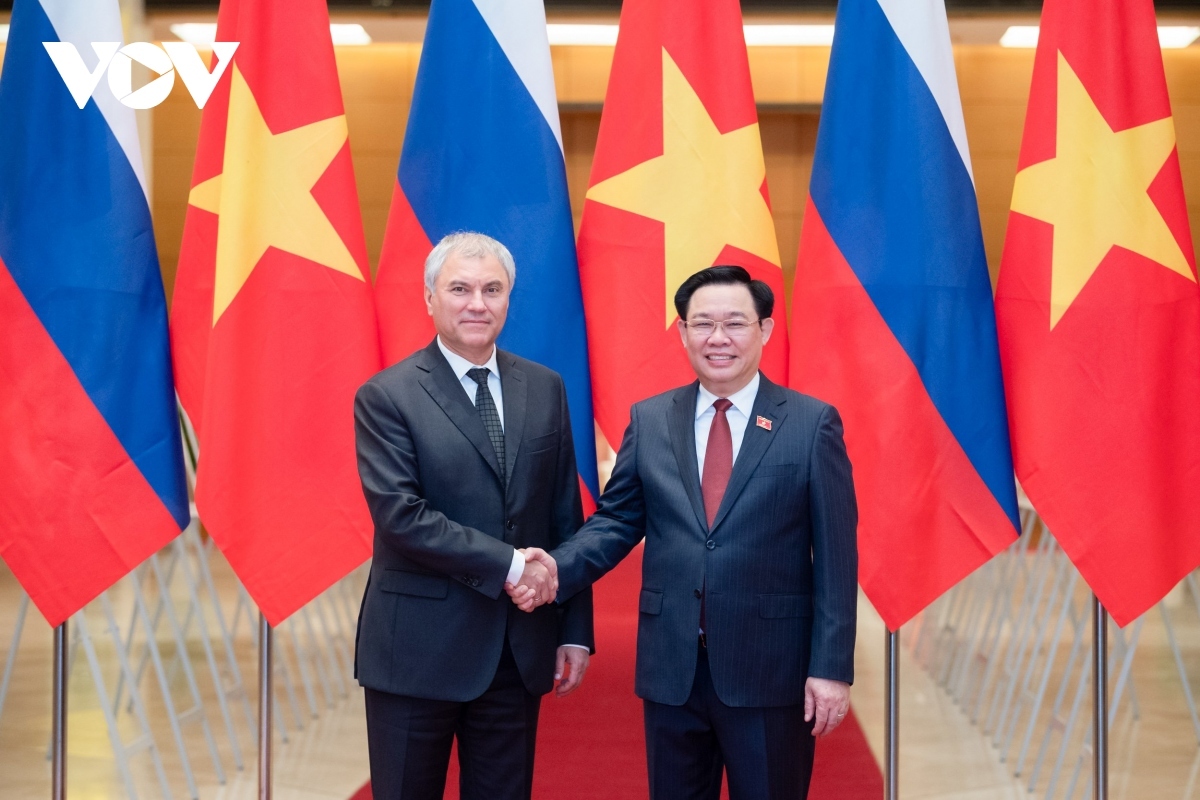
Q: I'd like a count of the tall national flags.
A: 6